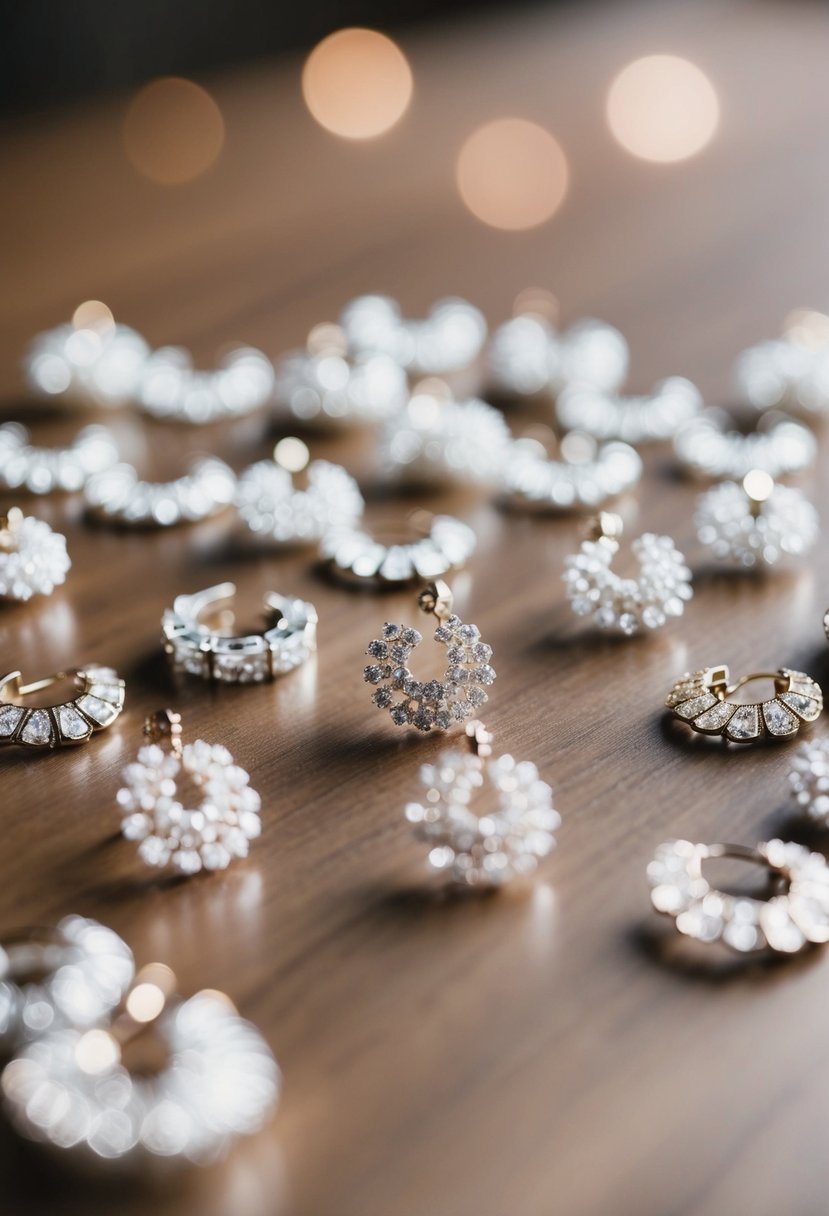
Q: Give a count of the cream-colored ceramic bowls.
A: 0